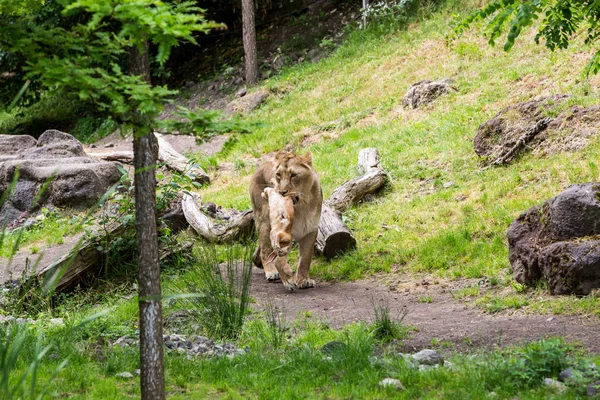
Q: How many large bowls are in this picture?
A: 0